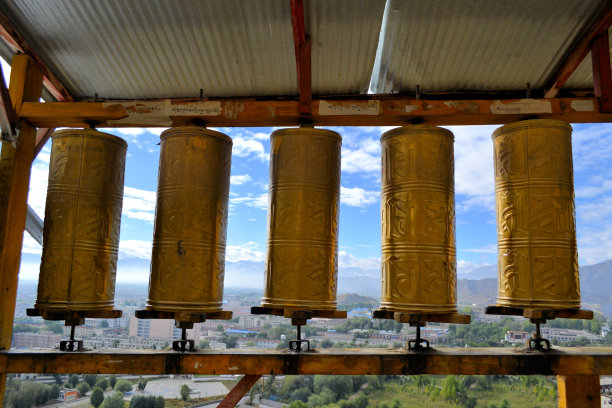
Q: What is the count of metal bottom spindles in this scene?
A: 5